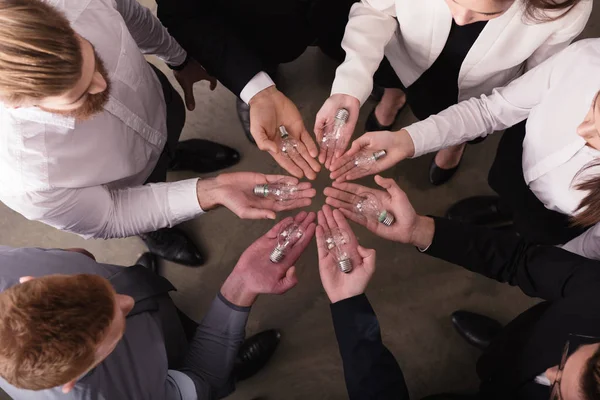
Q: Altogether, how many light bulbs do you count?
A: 7